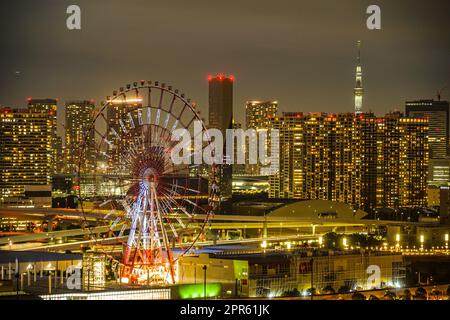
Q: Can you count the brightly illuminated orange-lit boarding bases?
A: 1